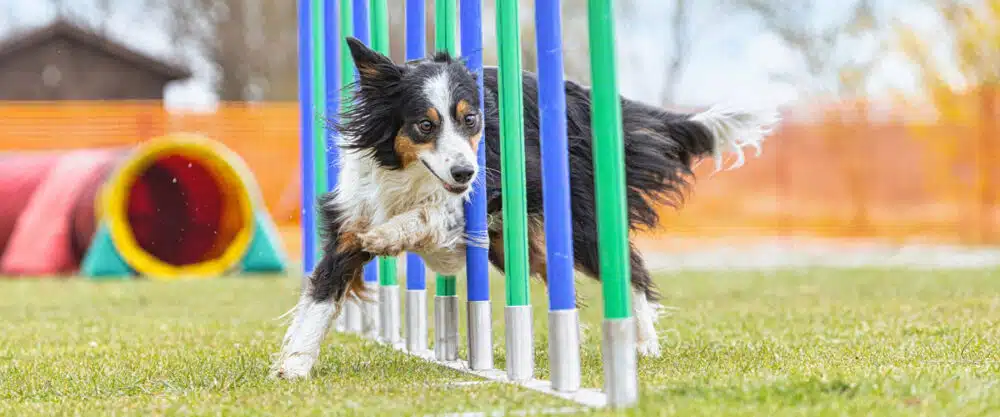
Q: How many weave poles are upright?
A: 12